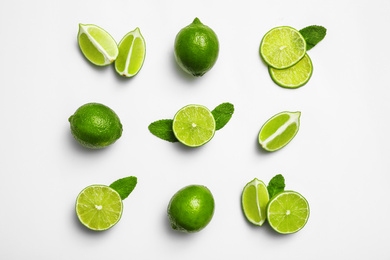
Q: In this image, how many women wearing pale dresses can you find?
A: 0